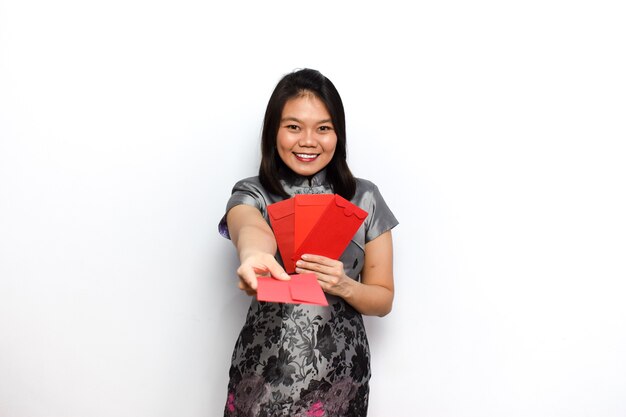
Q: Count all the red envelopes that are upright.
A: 3